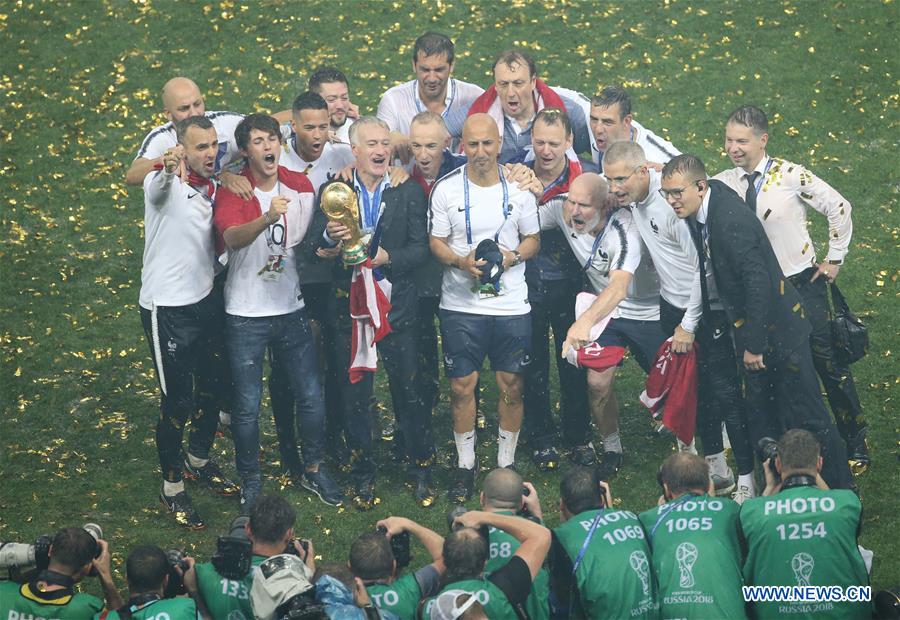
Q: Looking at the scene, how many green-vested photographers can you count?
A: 9